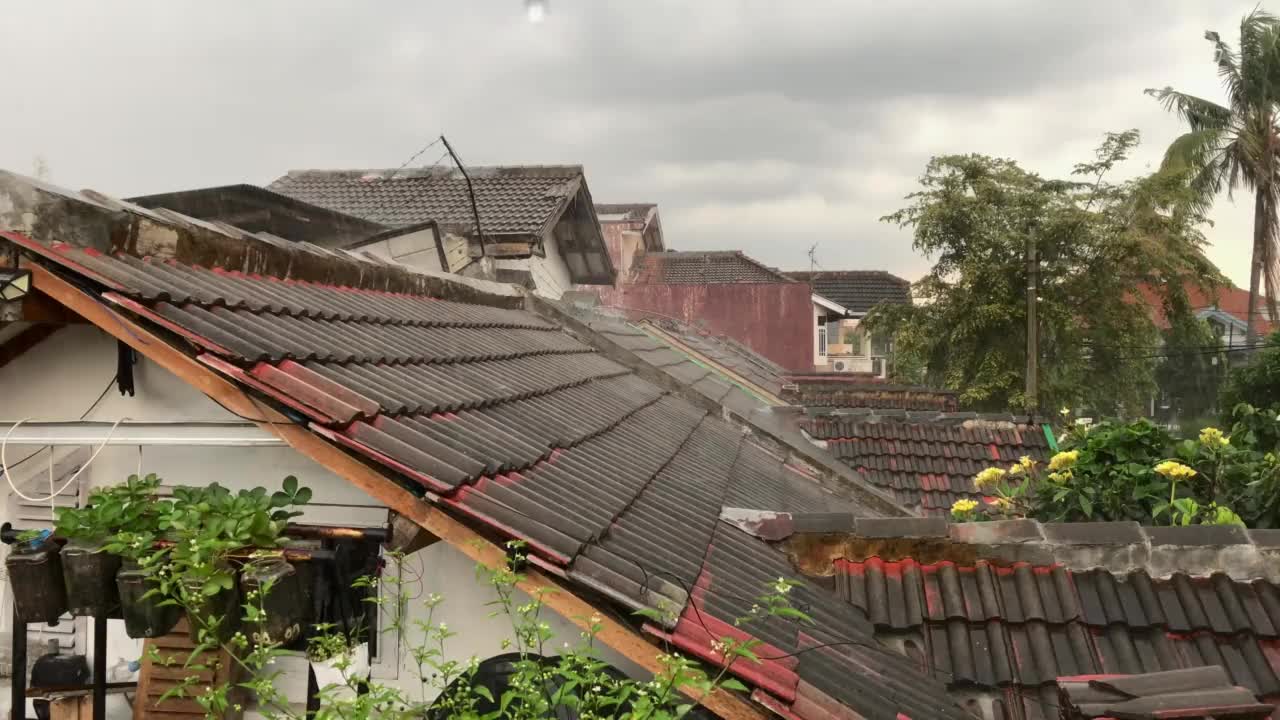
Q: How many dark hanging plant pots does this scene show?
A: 5